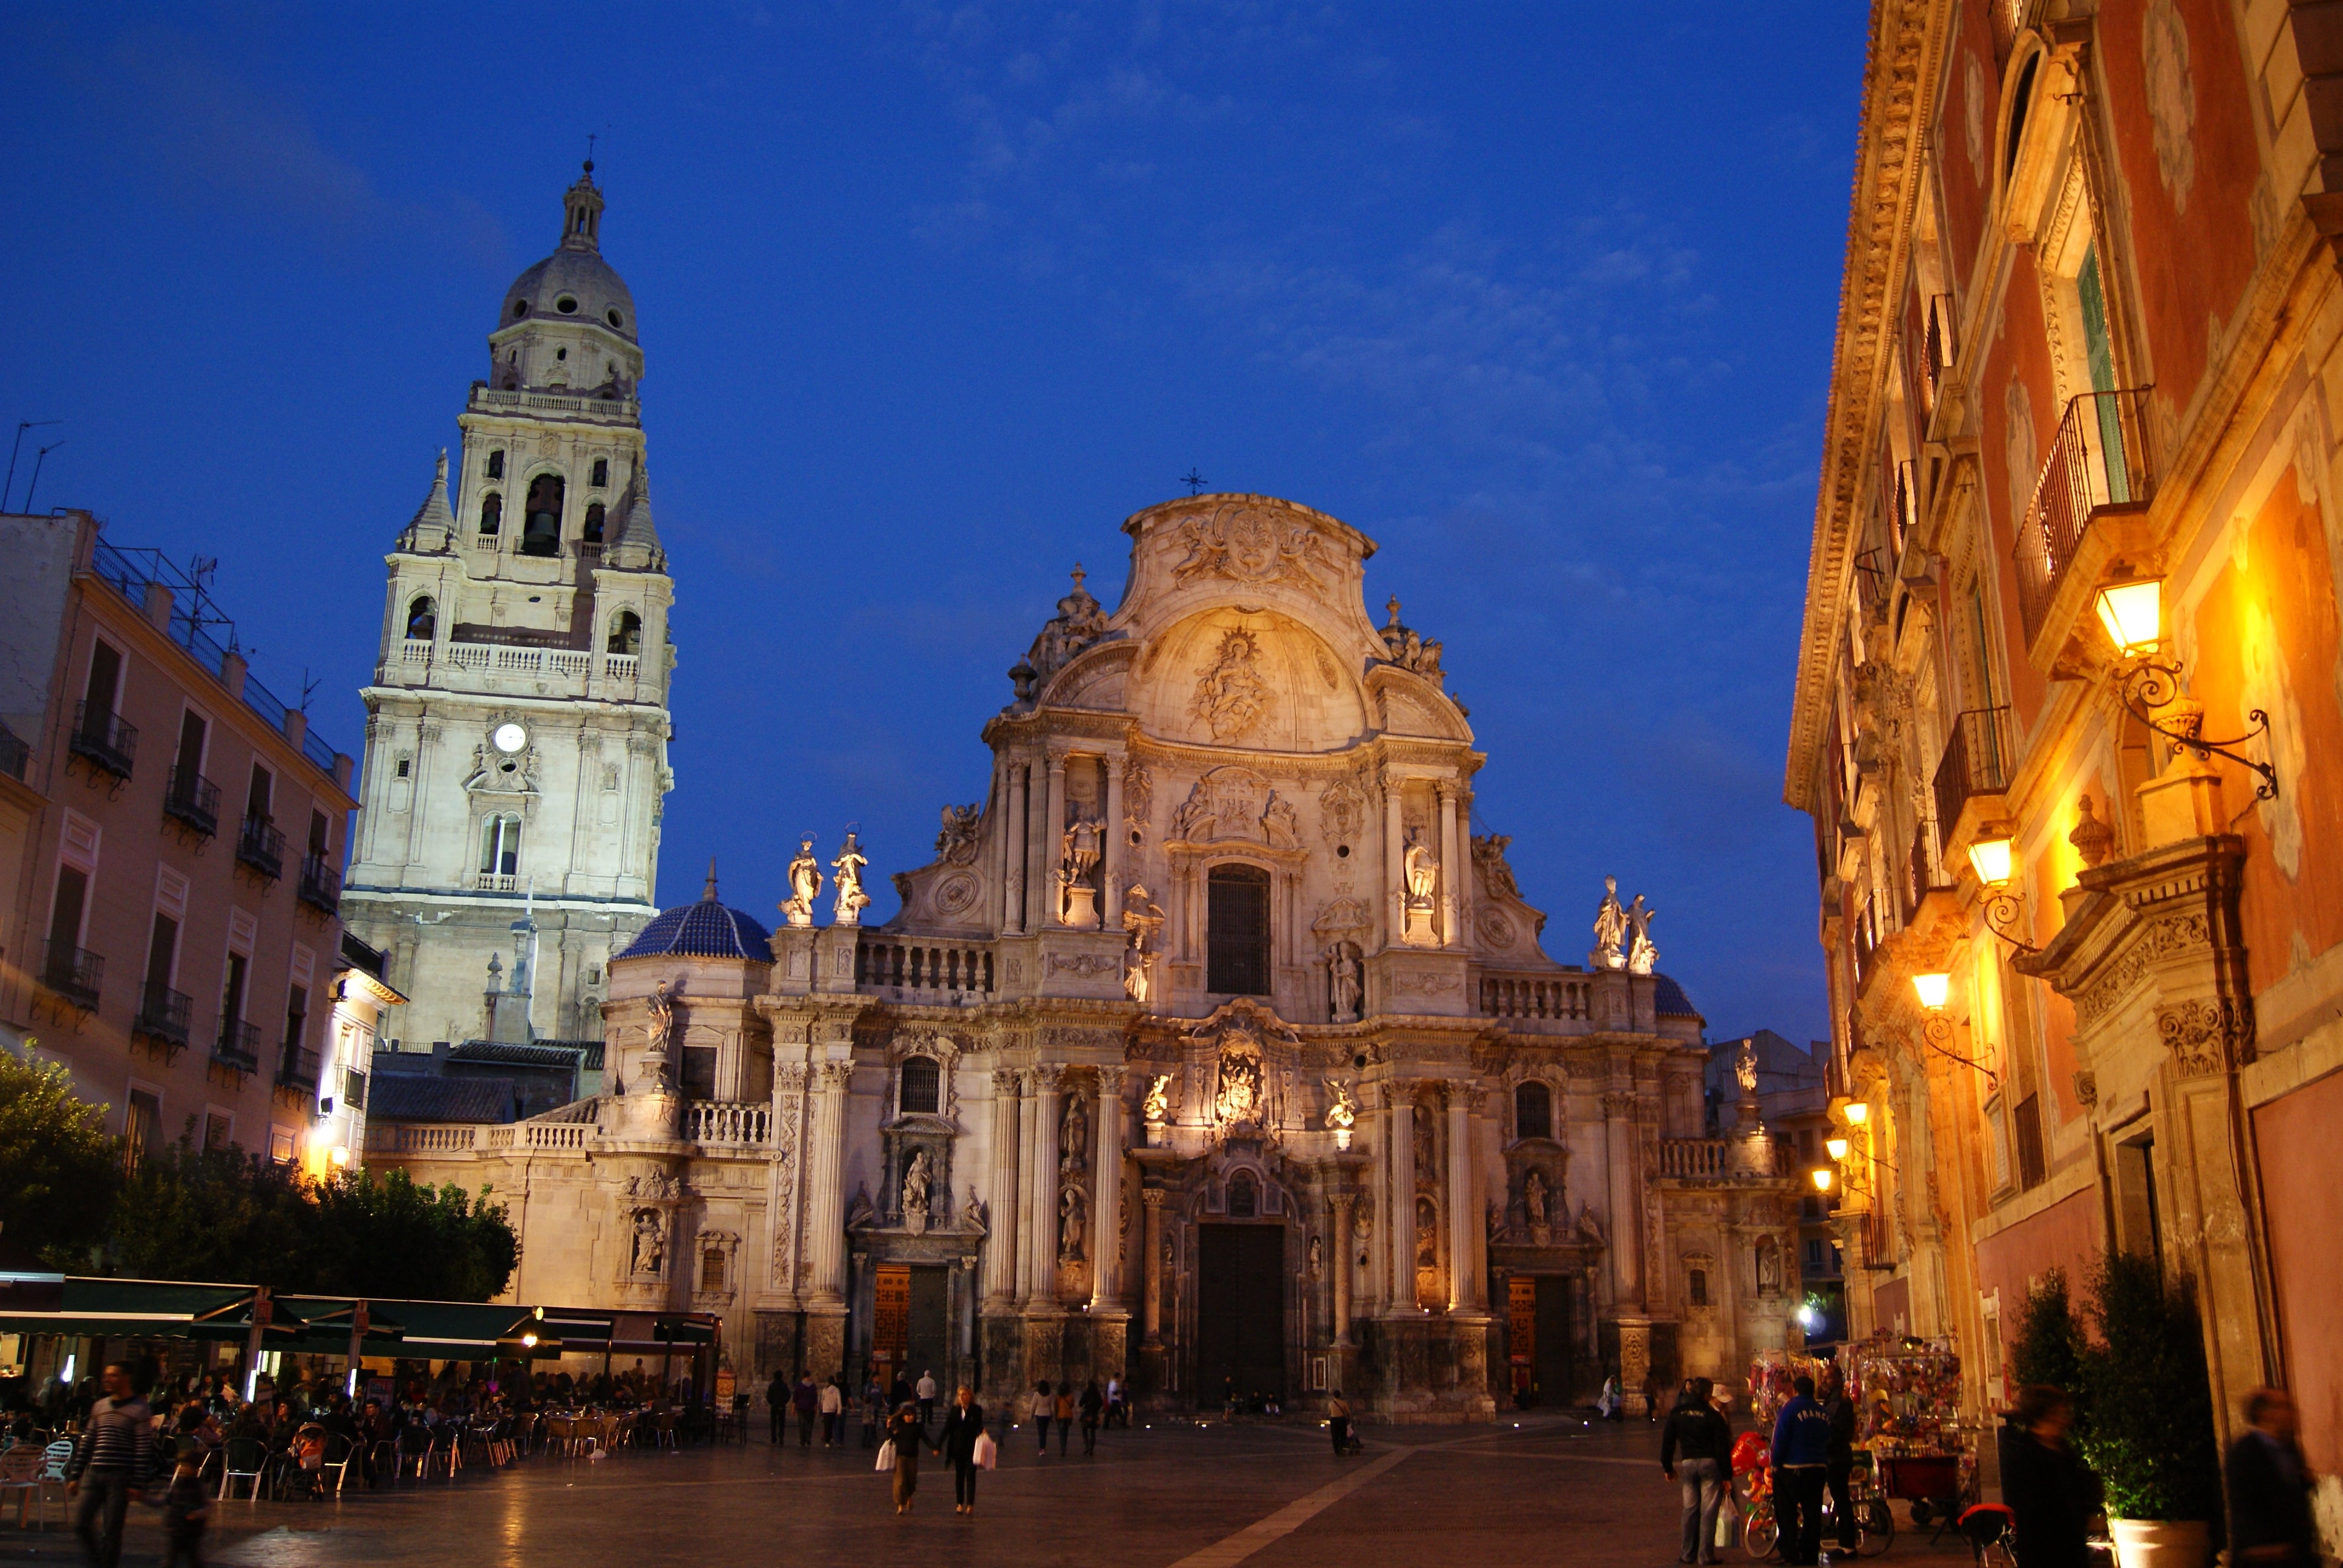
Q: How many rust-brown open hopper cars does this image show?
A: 0